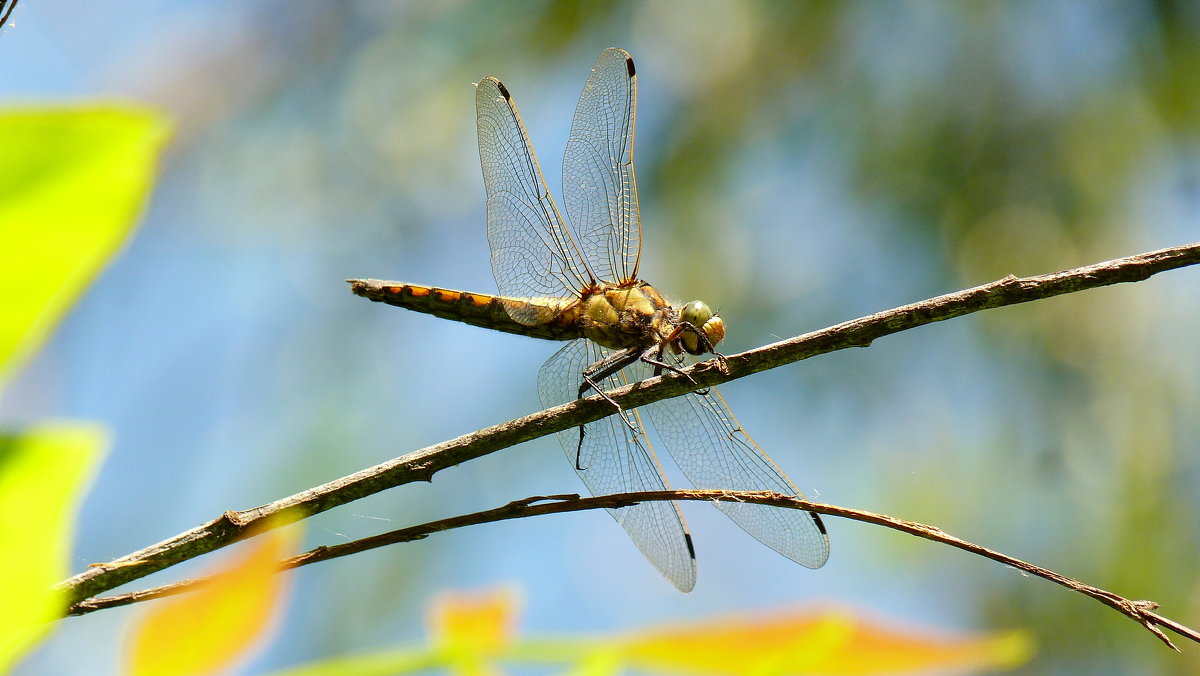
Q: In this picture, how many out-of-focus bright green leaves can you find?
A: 2